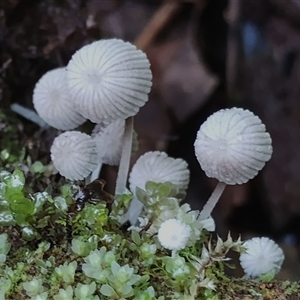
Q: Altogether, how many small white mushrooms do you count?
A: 8